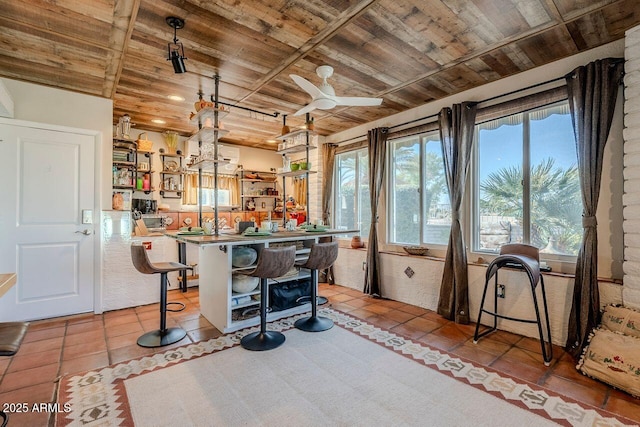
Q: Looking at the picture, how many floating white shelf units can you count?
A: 2